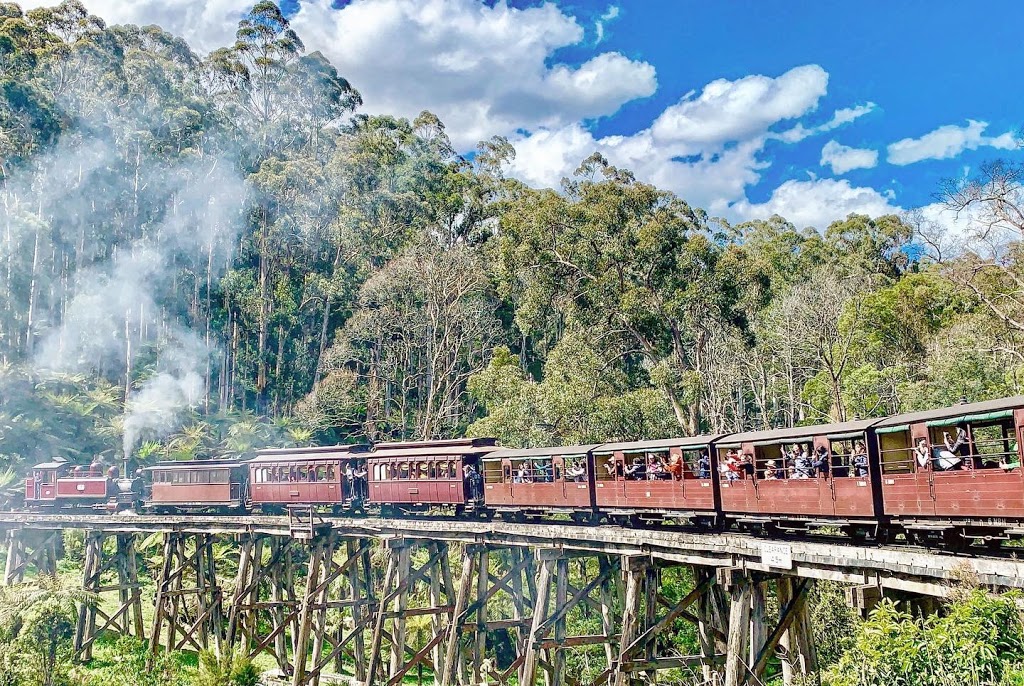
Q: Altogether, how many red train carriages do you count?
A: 7